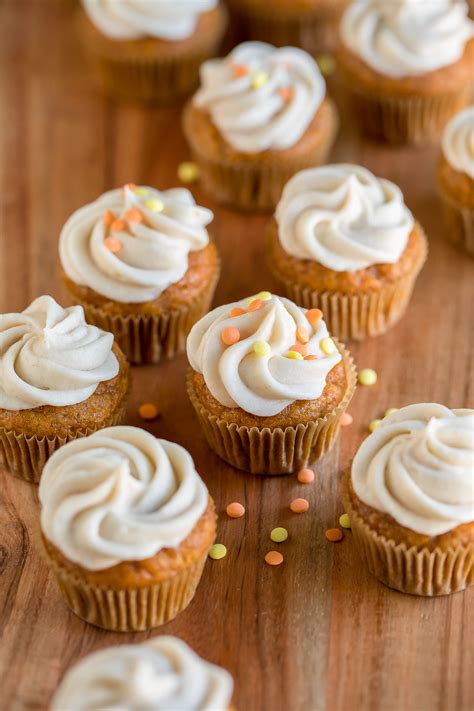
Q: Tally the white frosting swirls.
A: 11